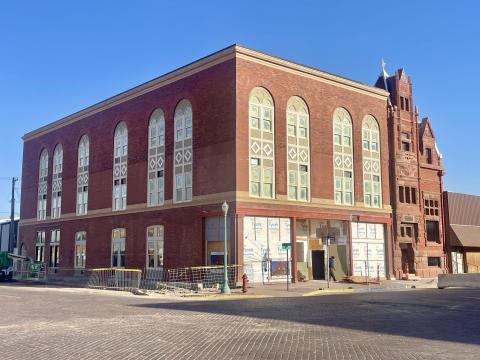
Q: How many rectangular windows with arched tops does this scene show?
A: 10